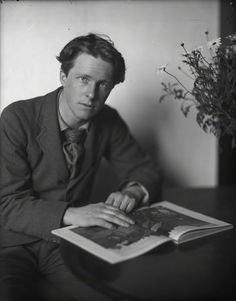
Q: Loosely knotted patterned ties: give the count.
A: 1